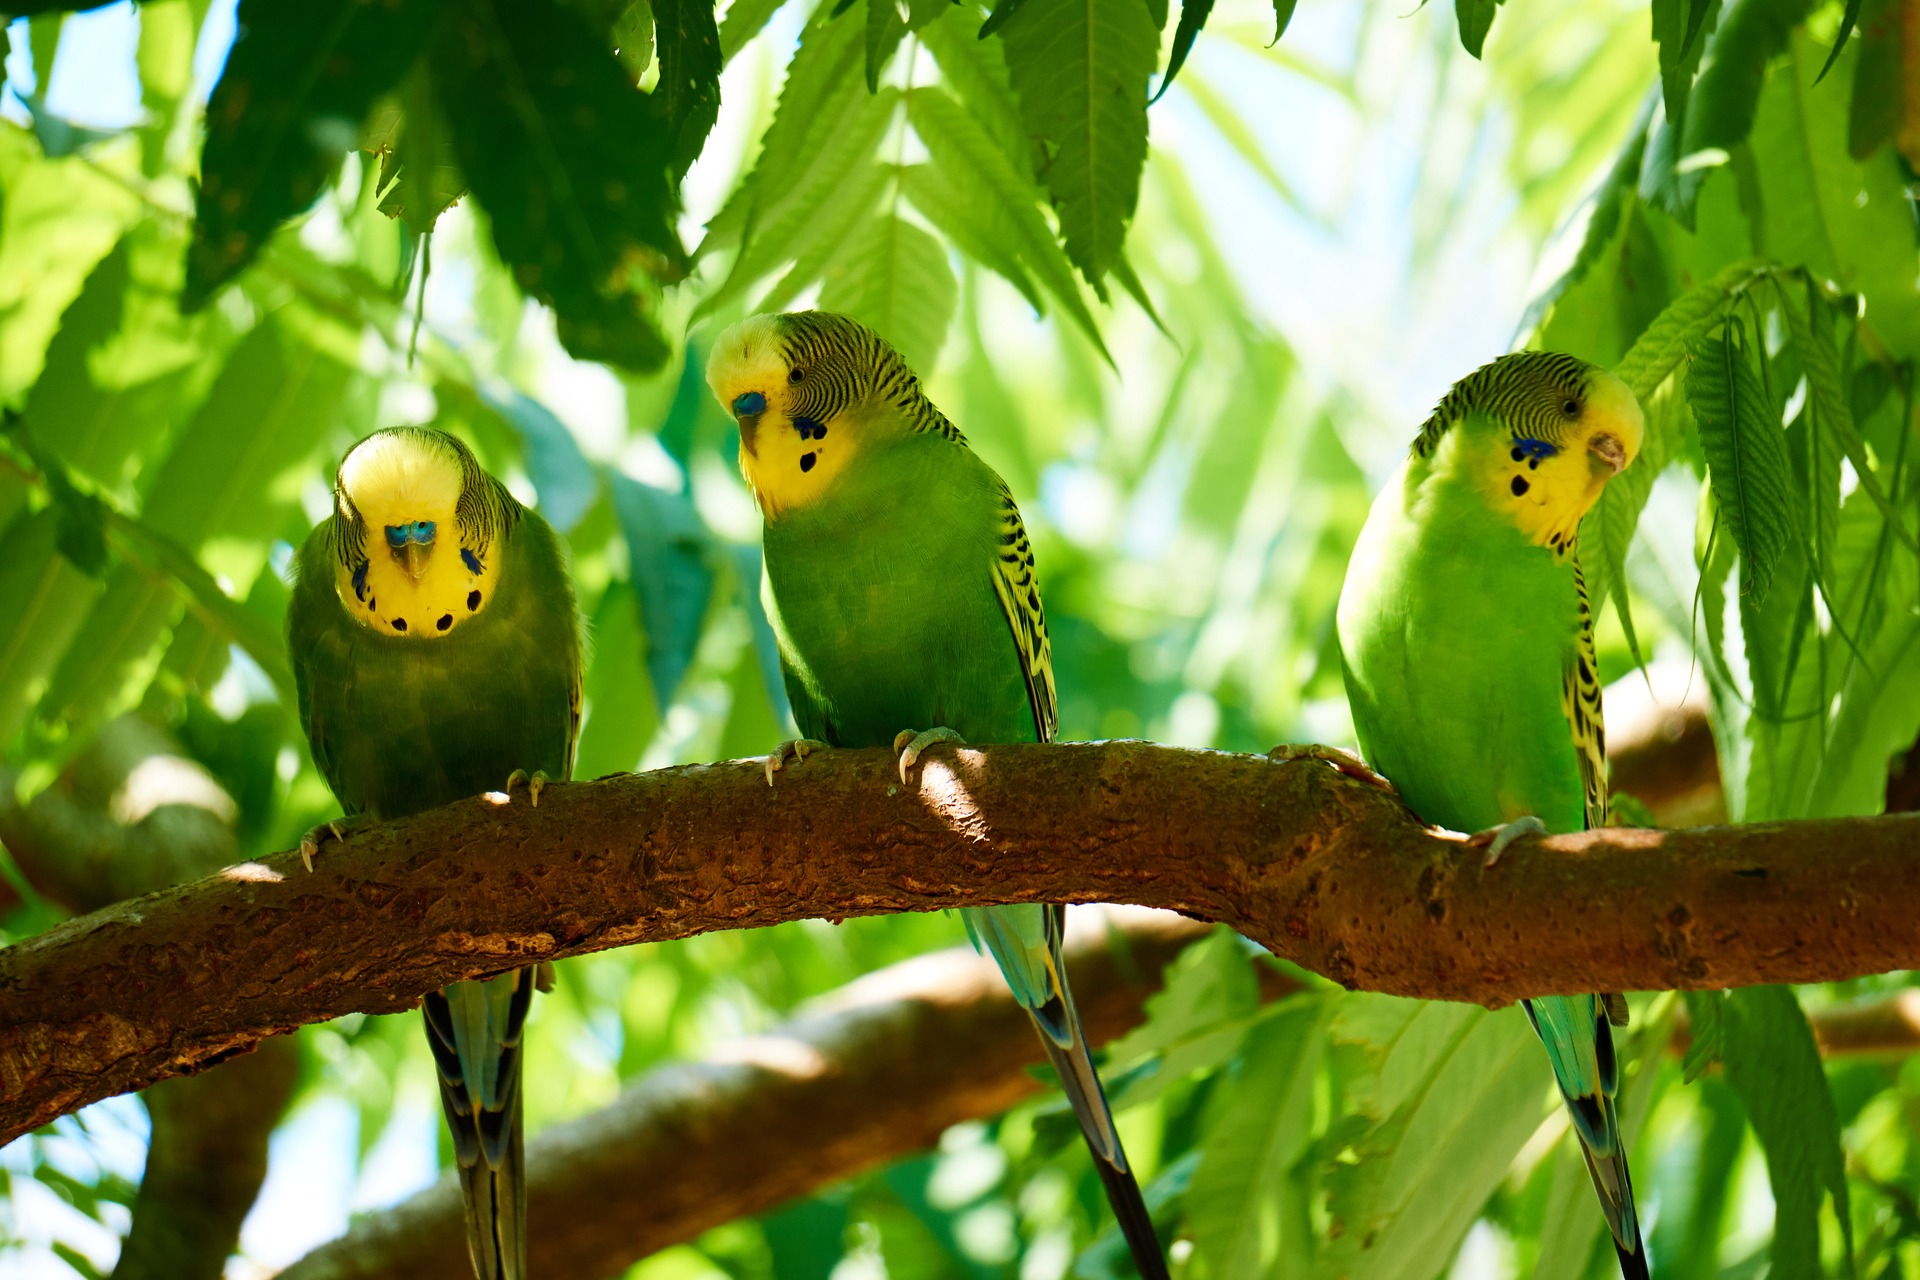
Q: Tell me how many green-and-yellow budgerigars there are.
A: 3